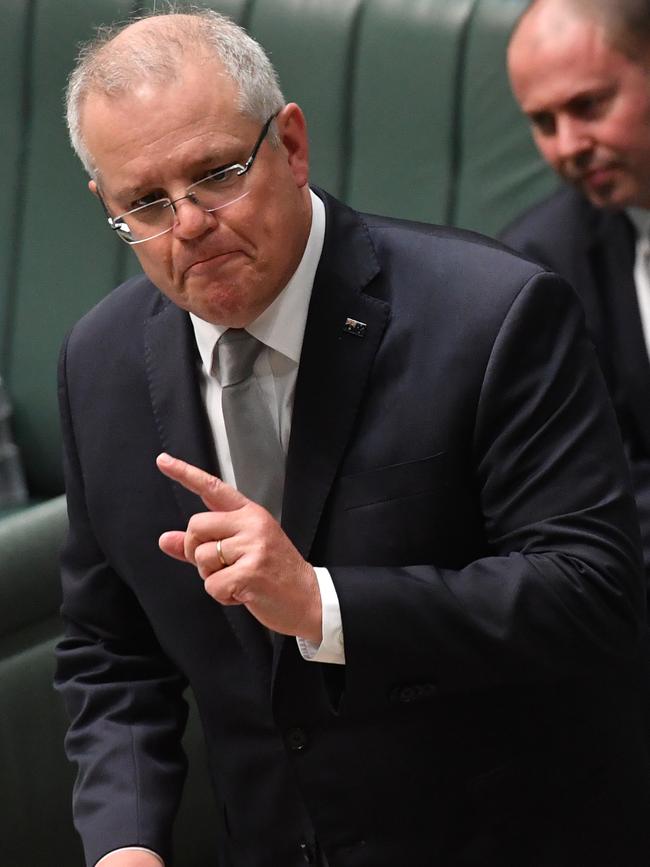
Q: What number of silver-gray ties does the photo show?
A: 1